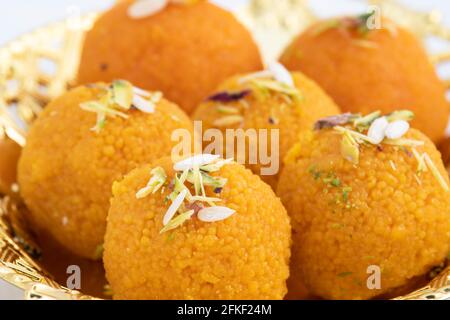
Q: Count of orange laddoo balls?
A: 6